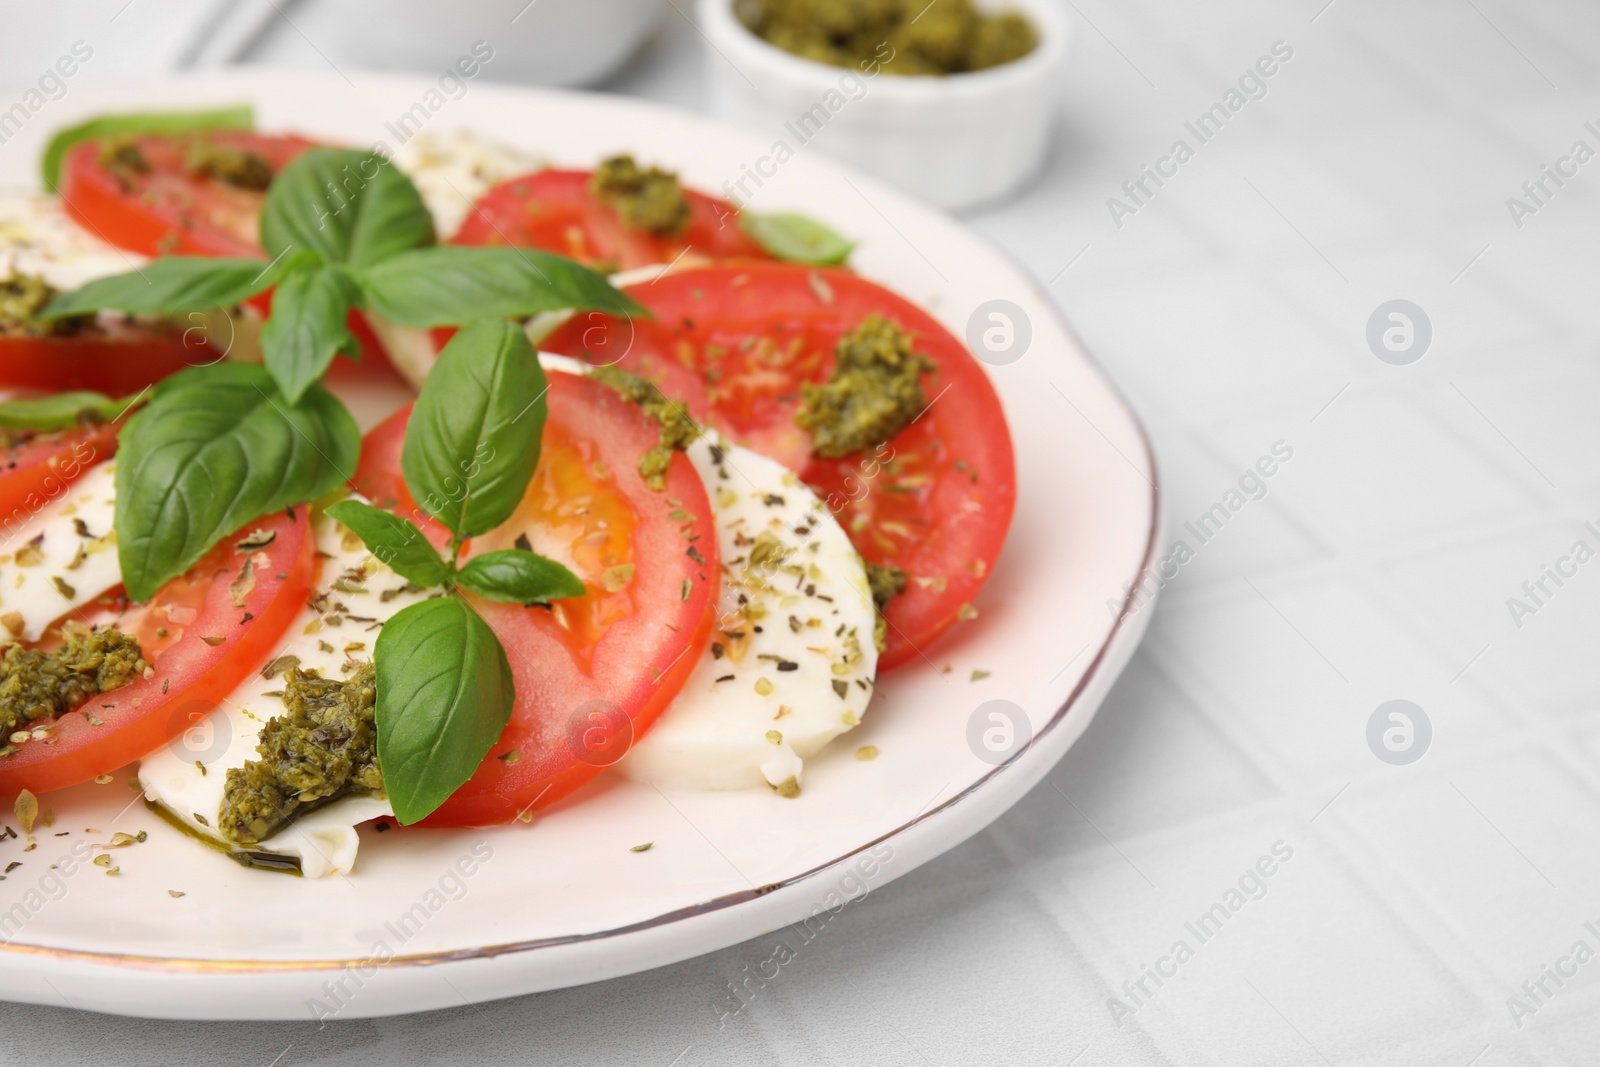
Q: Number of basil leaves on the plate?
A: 12